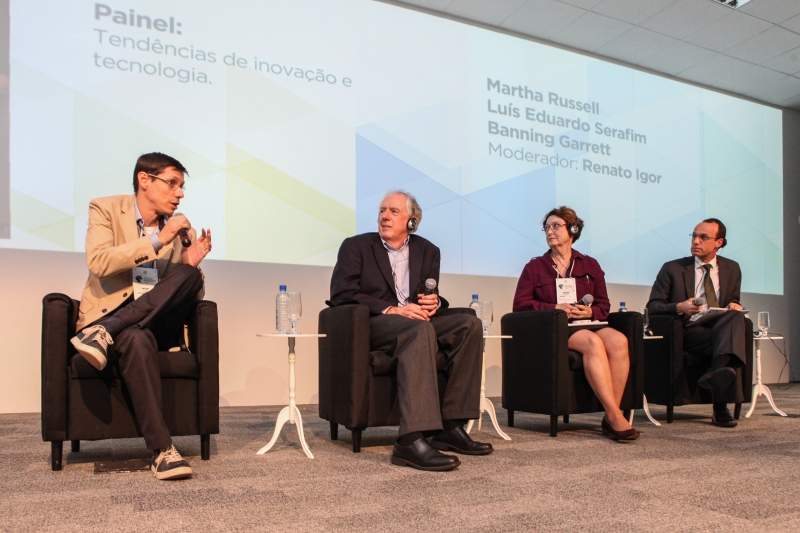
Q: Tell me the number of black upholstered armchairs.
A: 4